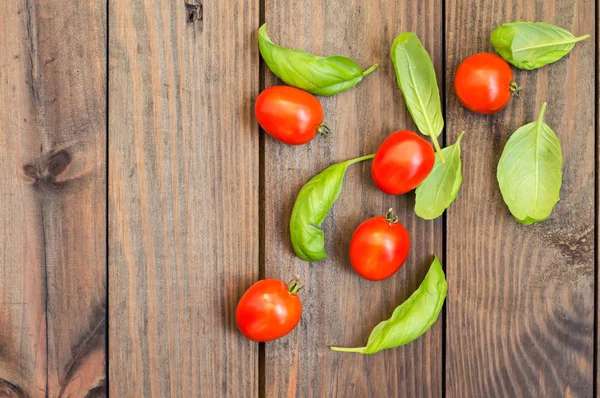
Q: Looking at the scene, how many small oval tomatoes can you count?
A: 5